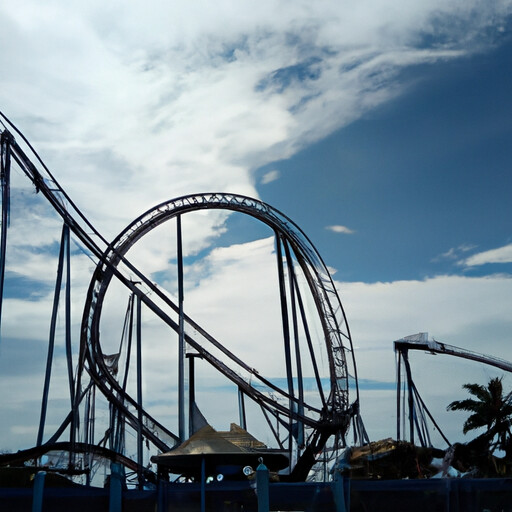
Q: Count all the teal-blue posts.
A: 4